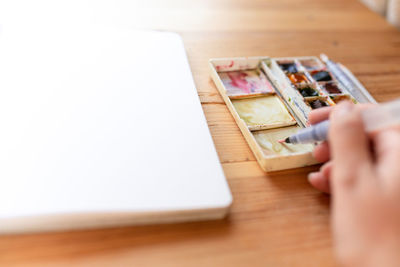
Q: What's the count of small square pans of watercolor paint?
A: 8